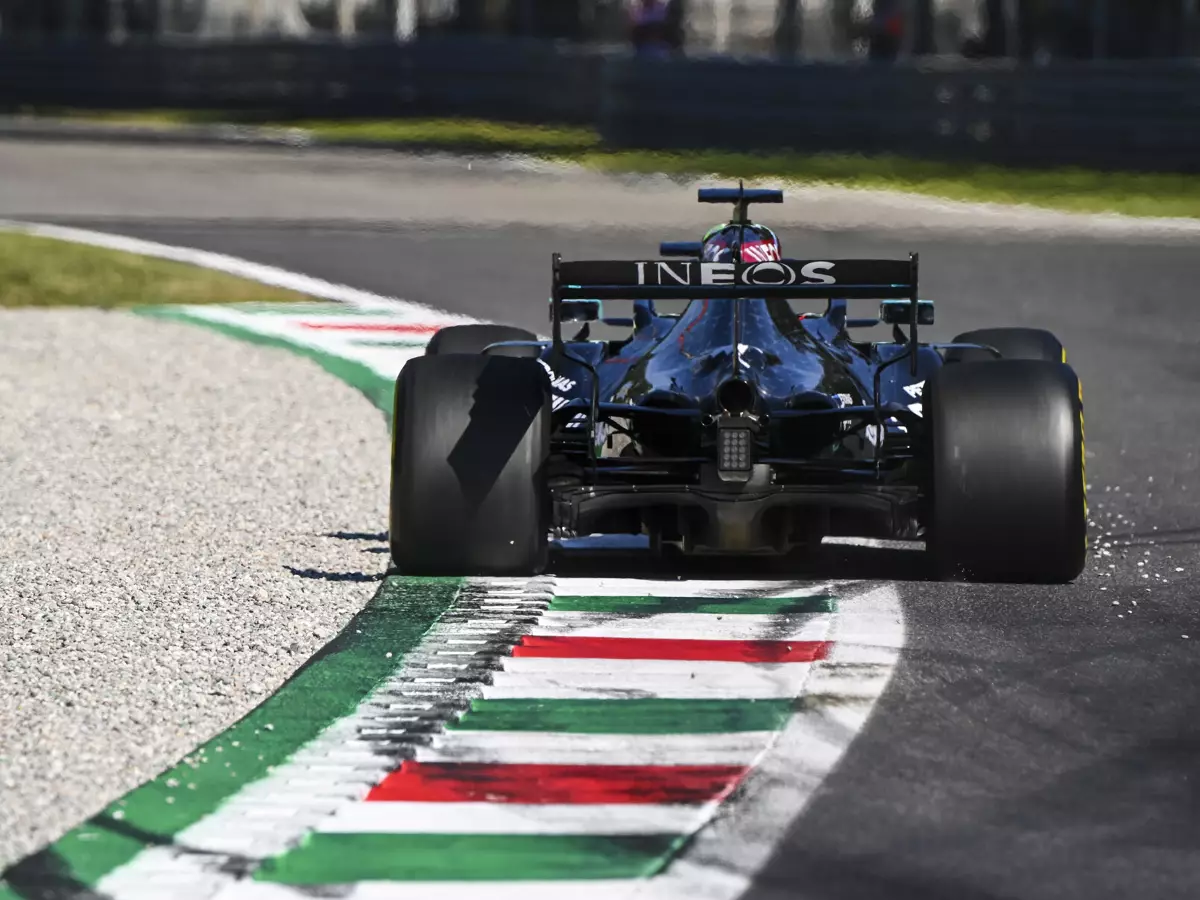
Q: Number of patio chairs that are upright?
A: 0